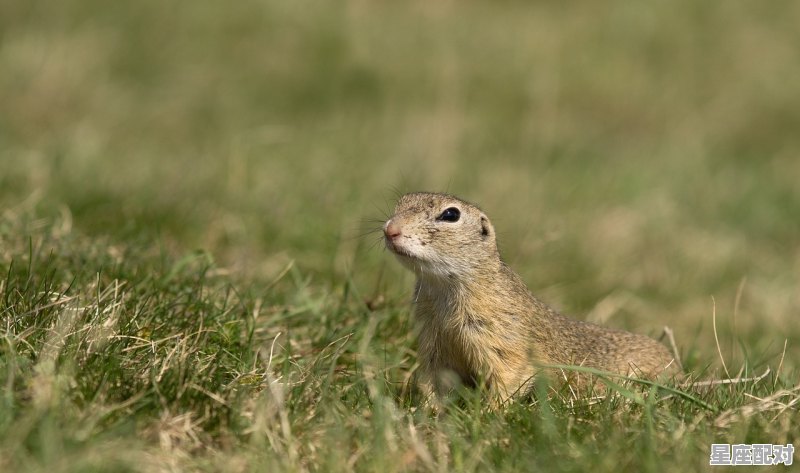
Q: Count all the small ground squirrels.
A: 1